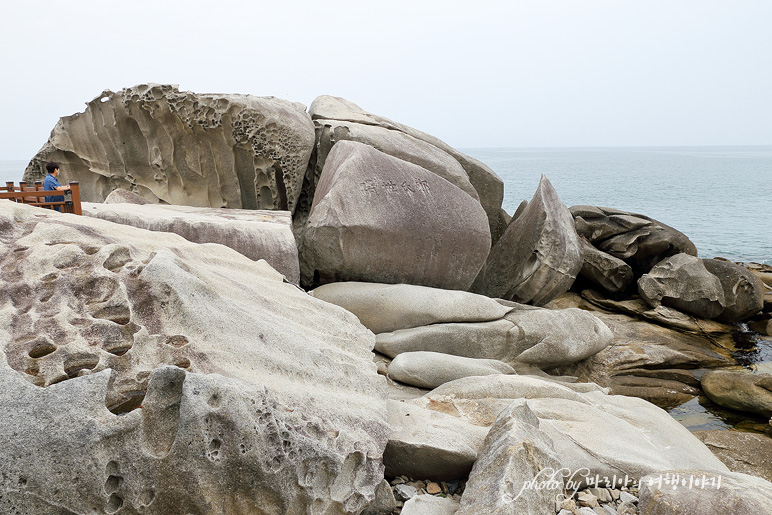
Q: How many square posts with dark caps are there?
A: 4